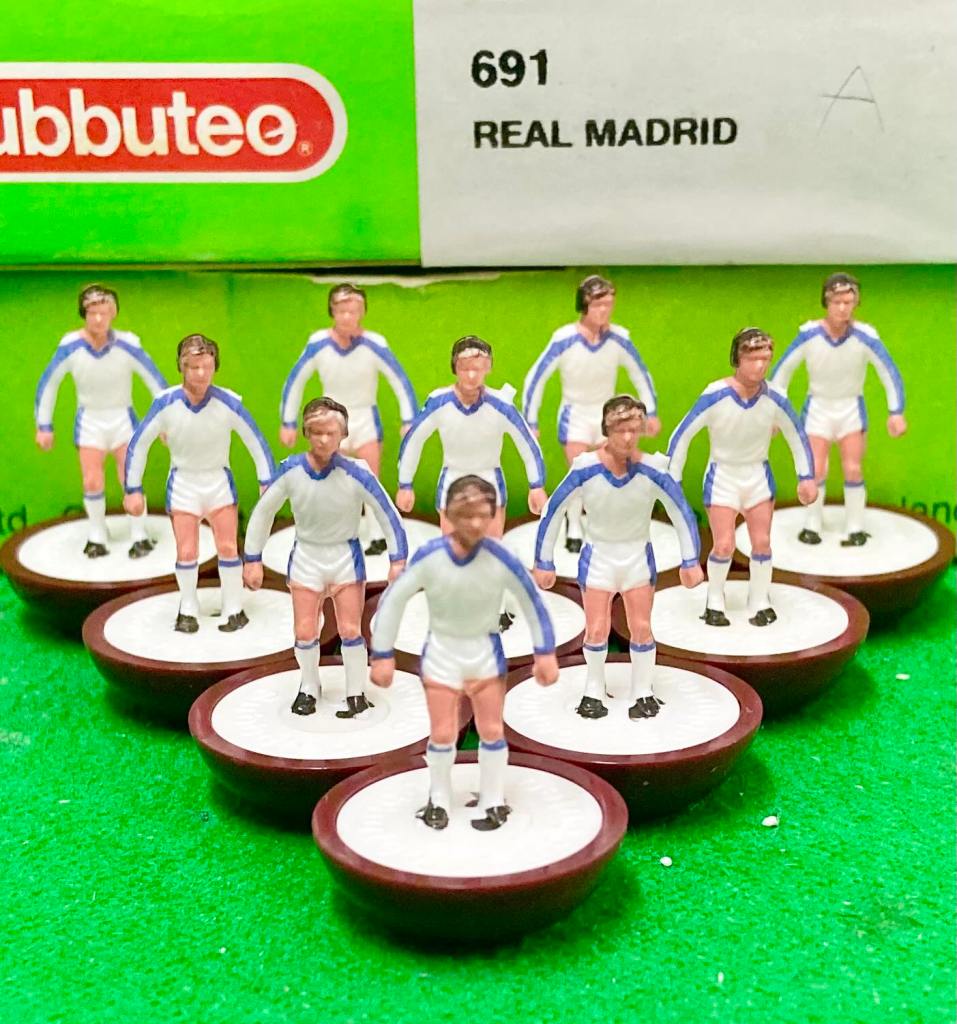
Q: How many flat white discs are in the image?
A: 10